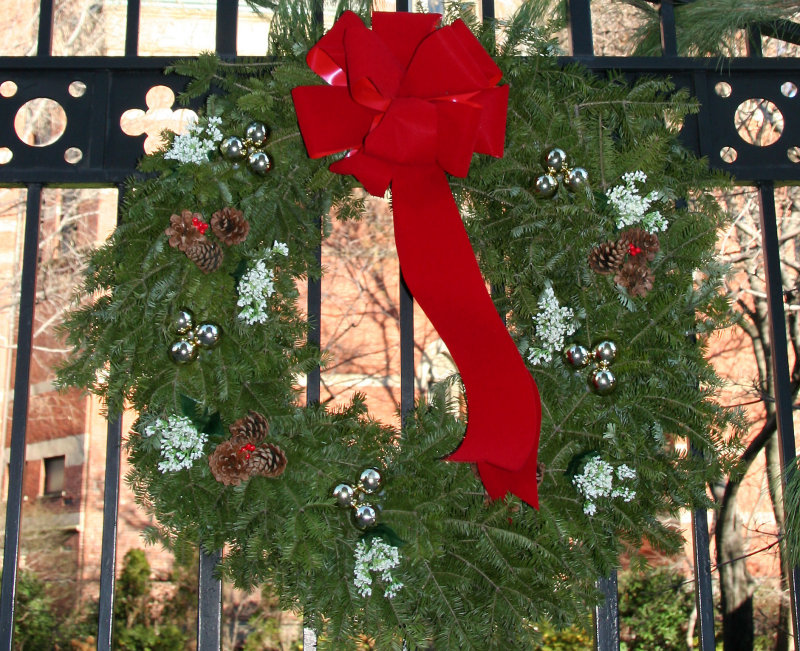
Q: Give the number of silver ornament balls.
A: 15